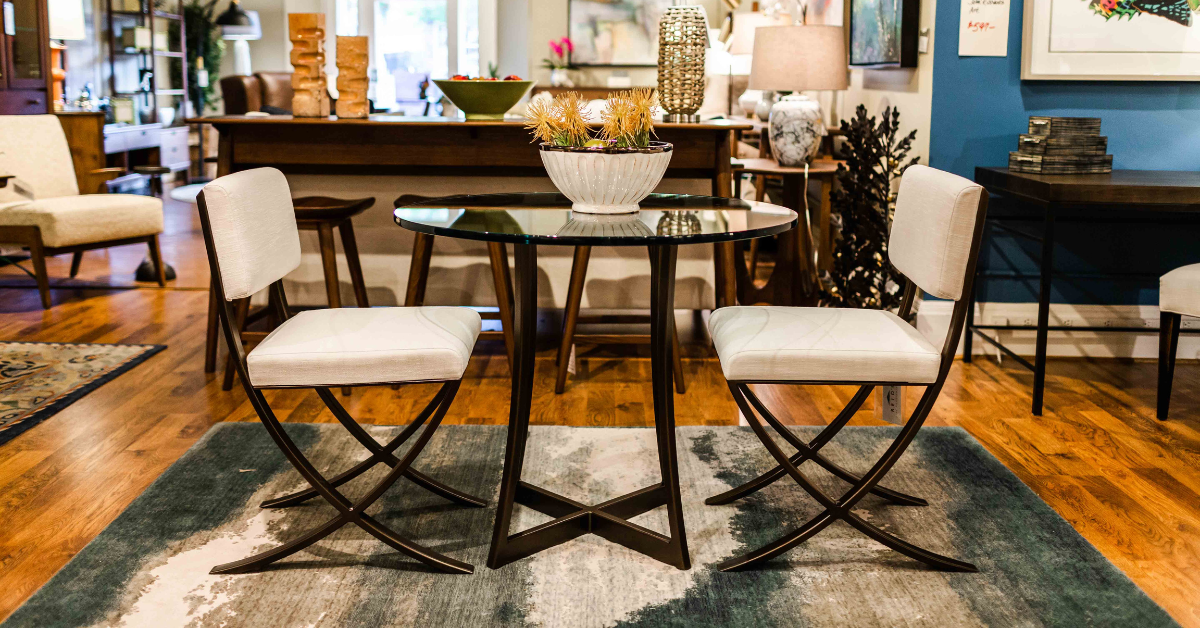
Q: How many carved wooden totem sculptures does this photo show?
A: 2